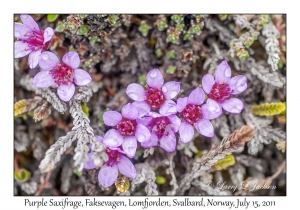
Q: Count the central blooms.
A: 6